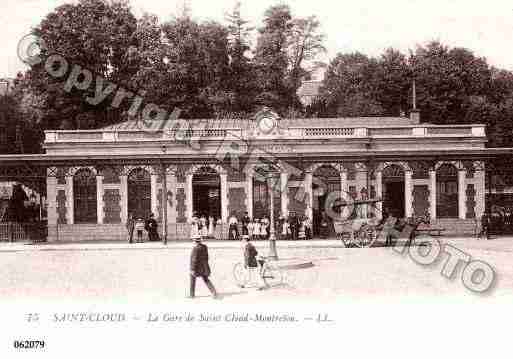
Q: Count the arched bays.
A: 7